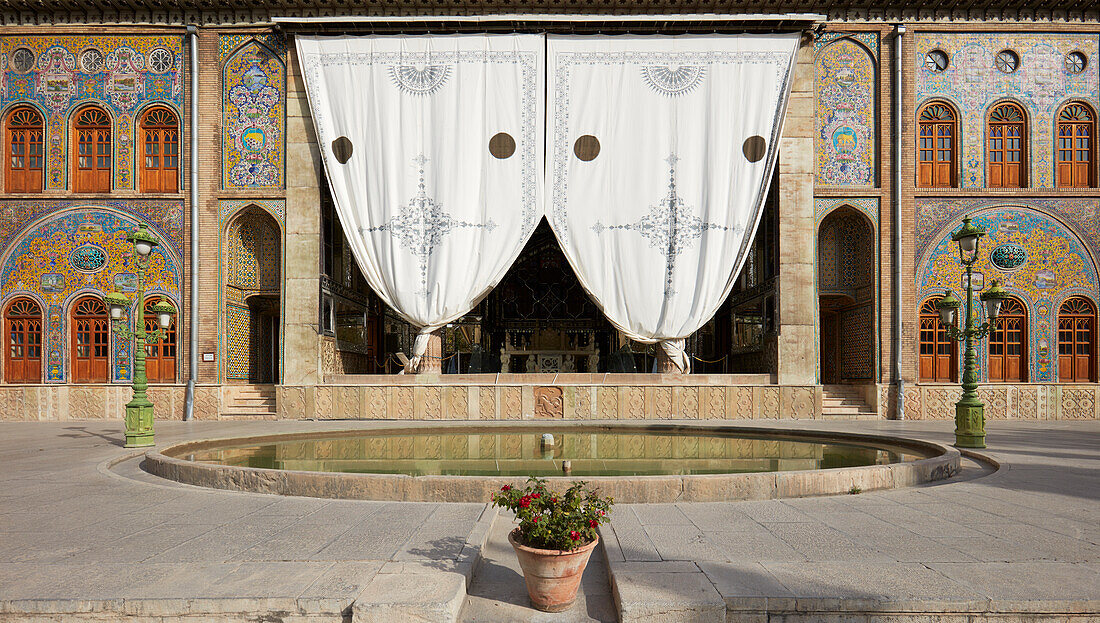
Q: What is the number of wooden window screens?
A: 12